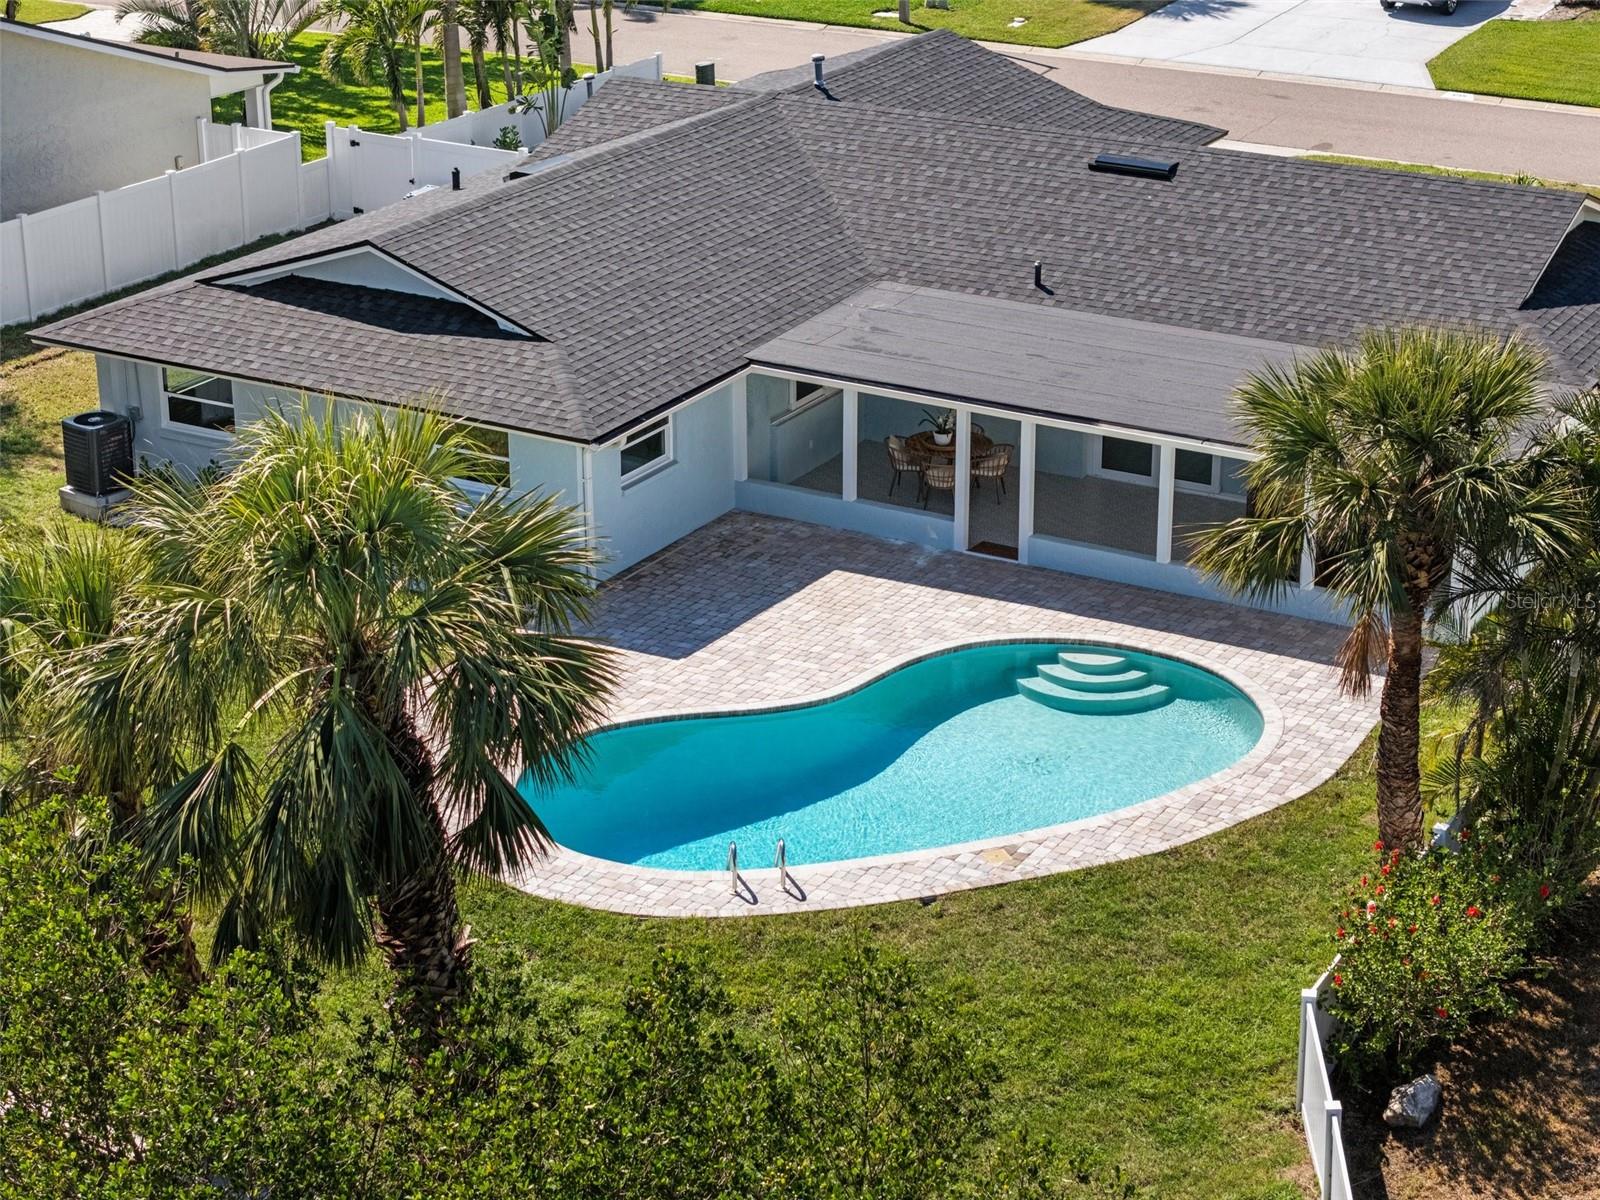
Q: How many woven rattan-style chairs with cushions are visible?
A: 4